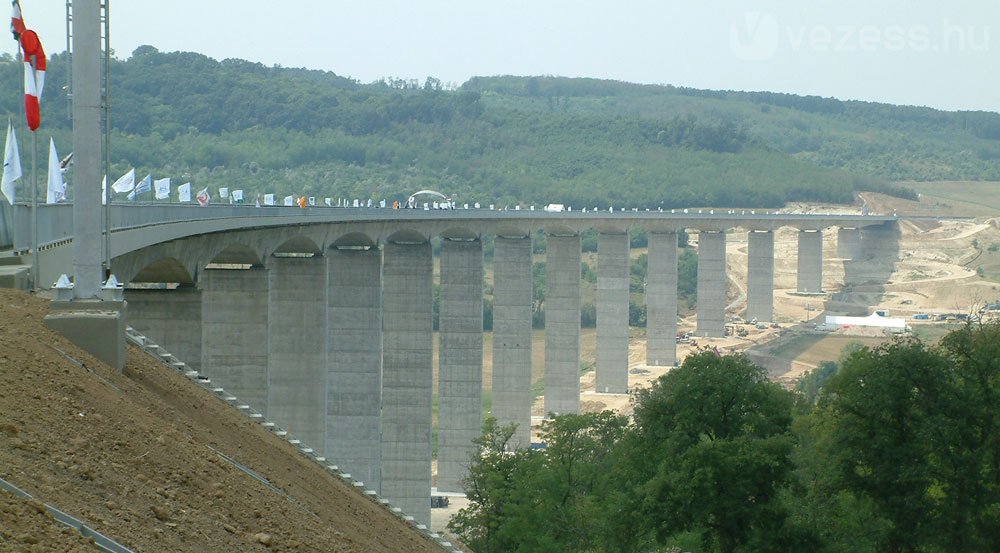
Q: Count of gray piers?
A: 14